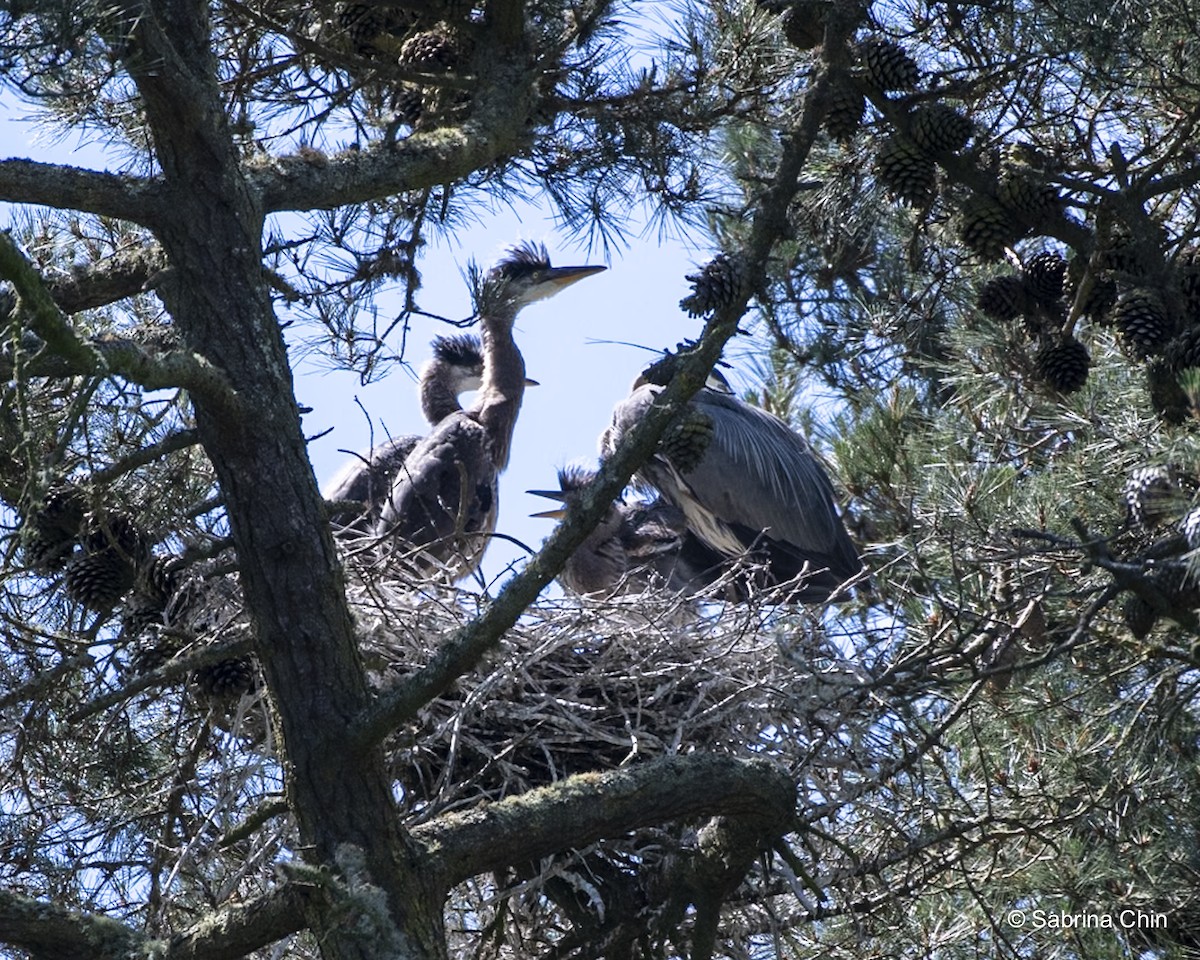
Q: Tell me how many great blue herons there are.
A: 4